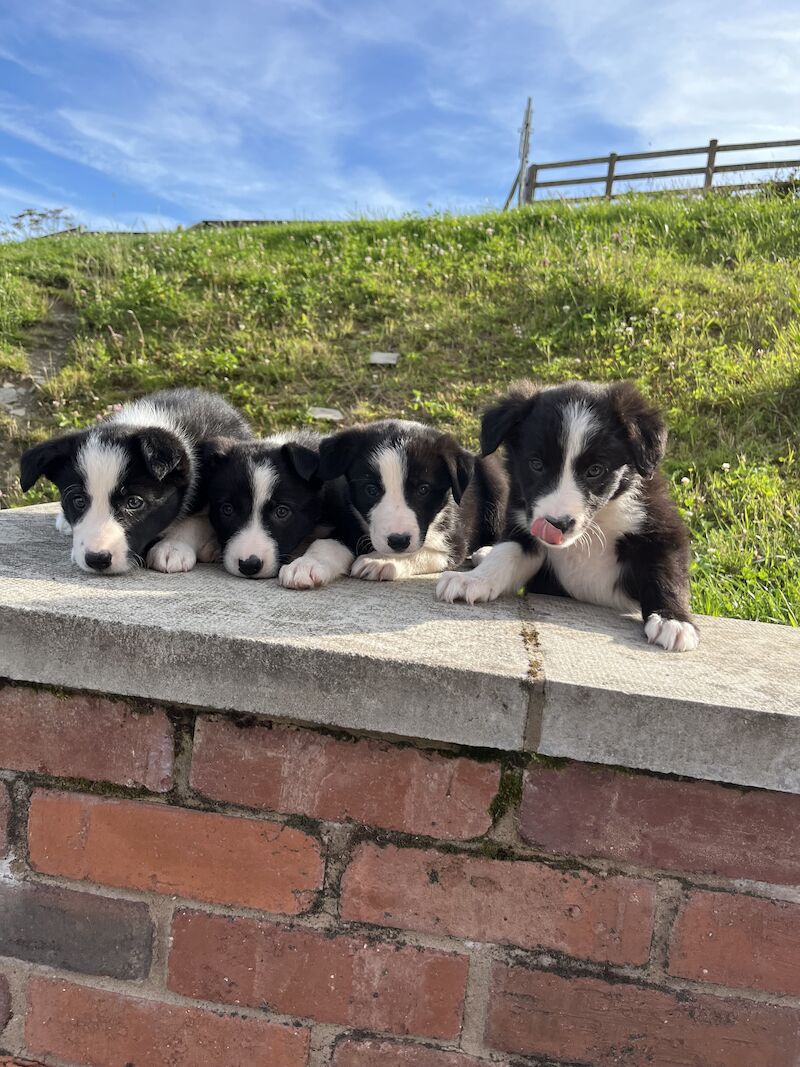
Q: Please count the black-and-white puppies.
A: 4